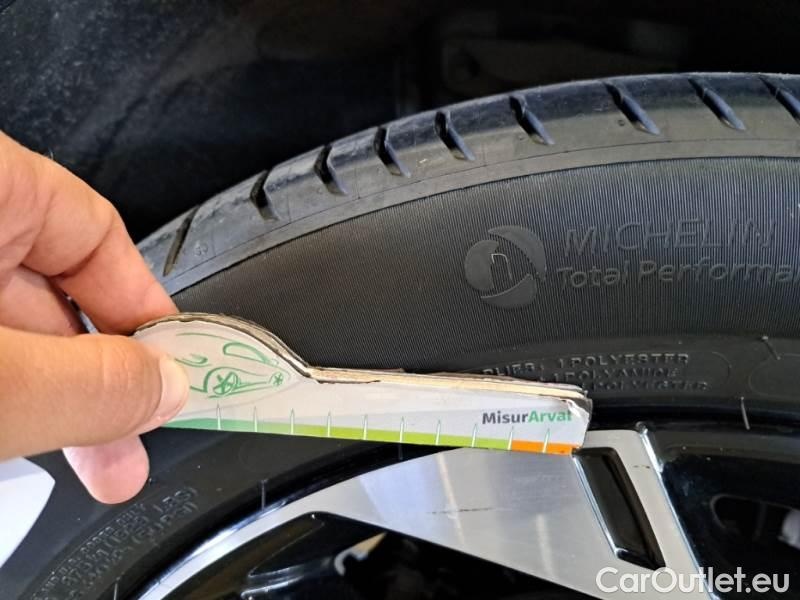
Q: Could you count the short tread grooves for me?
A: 9